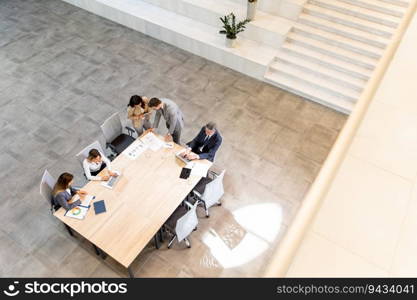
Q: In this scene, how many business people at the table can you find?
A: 5